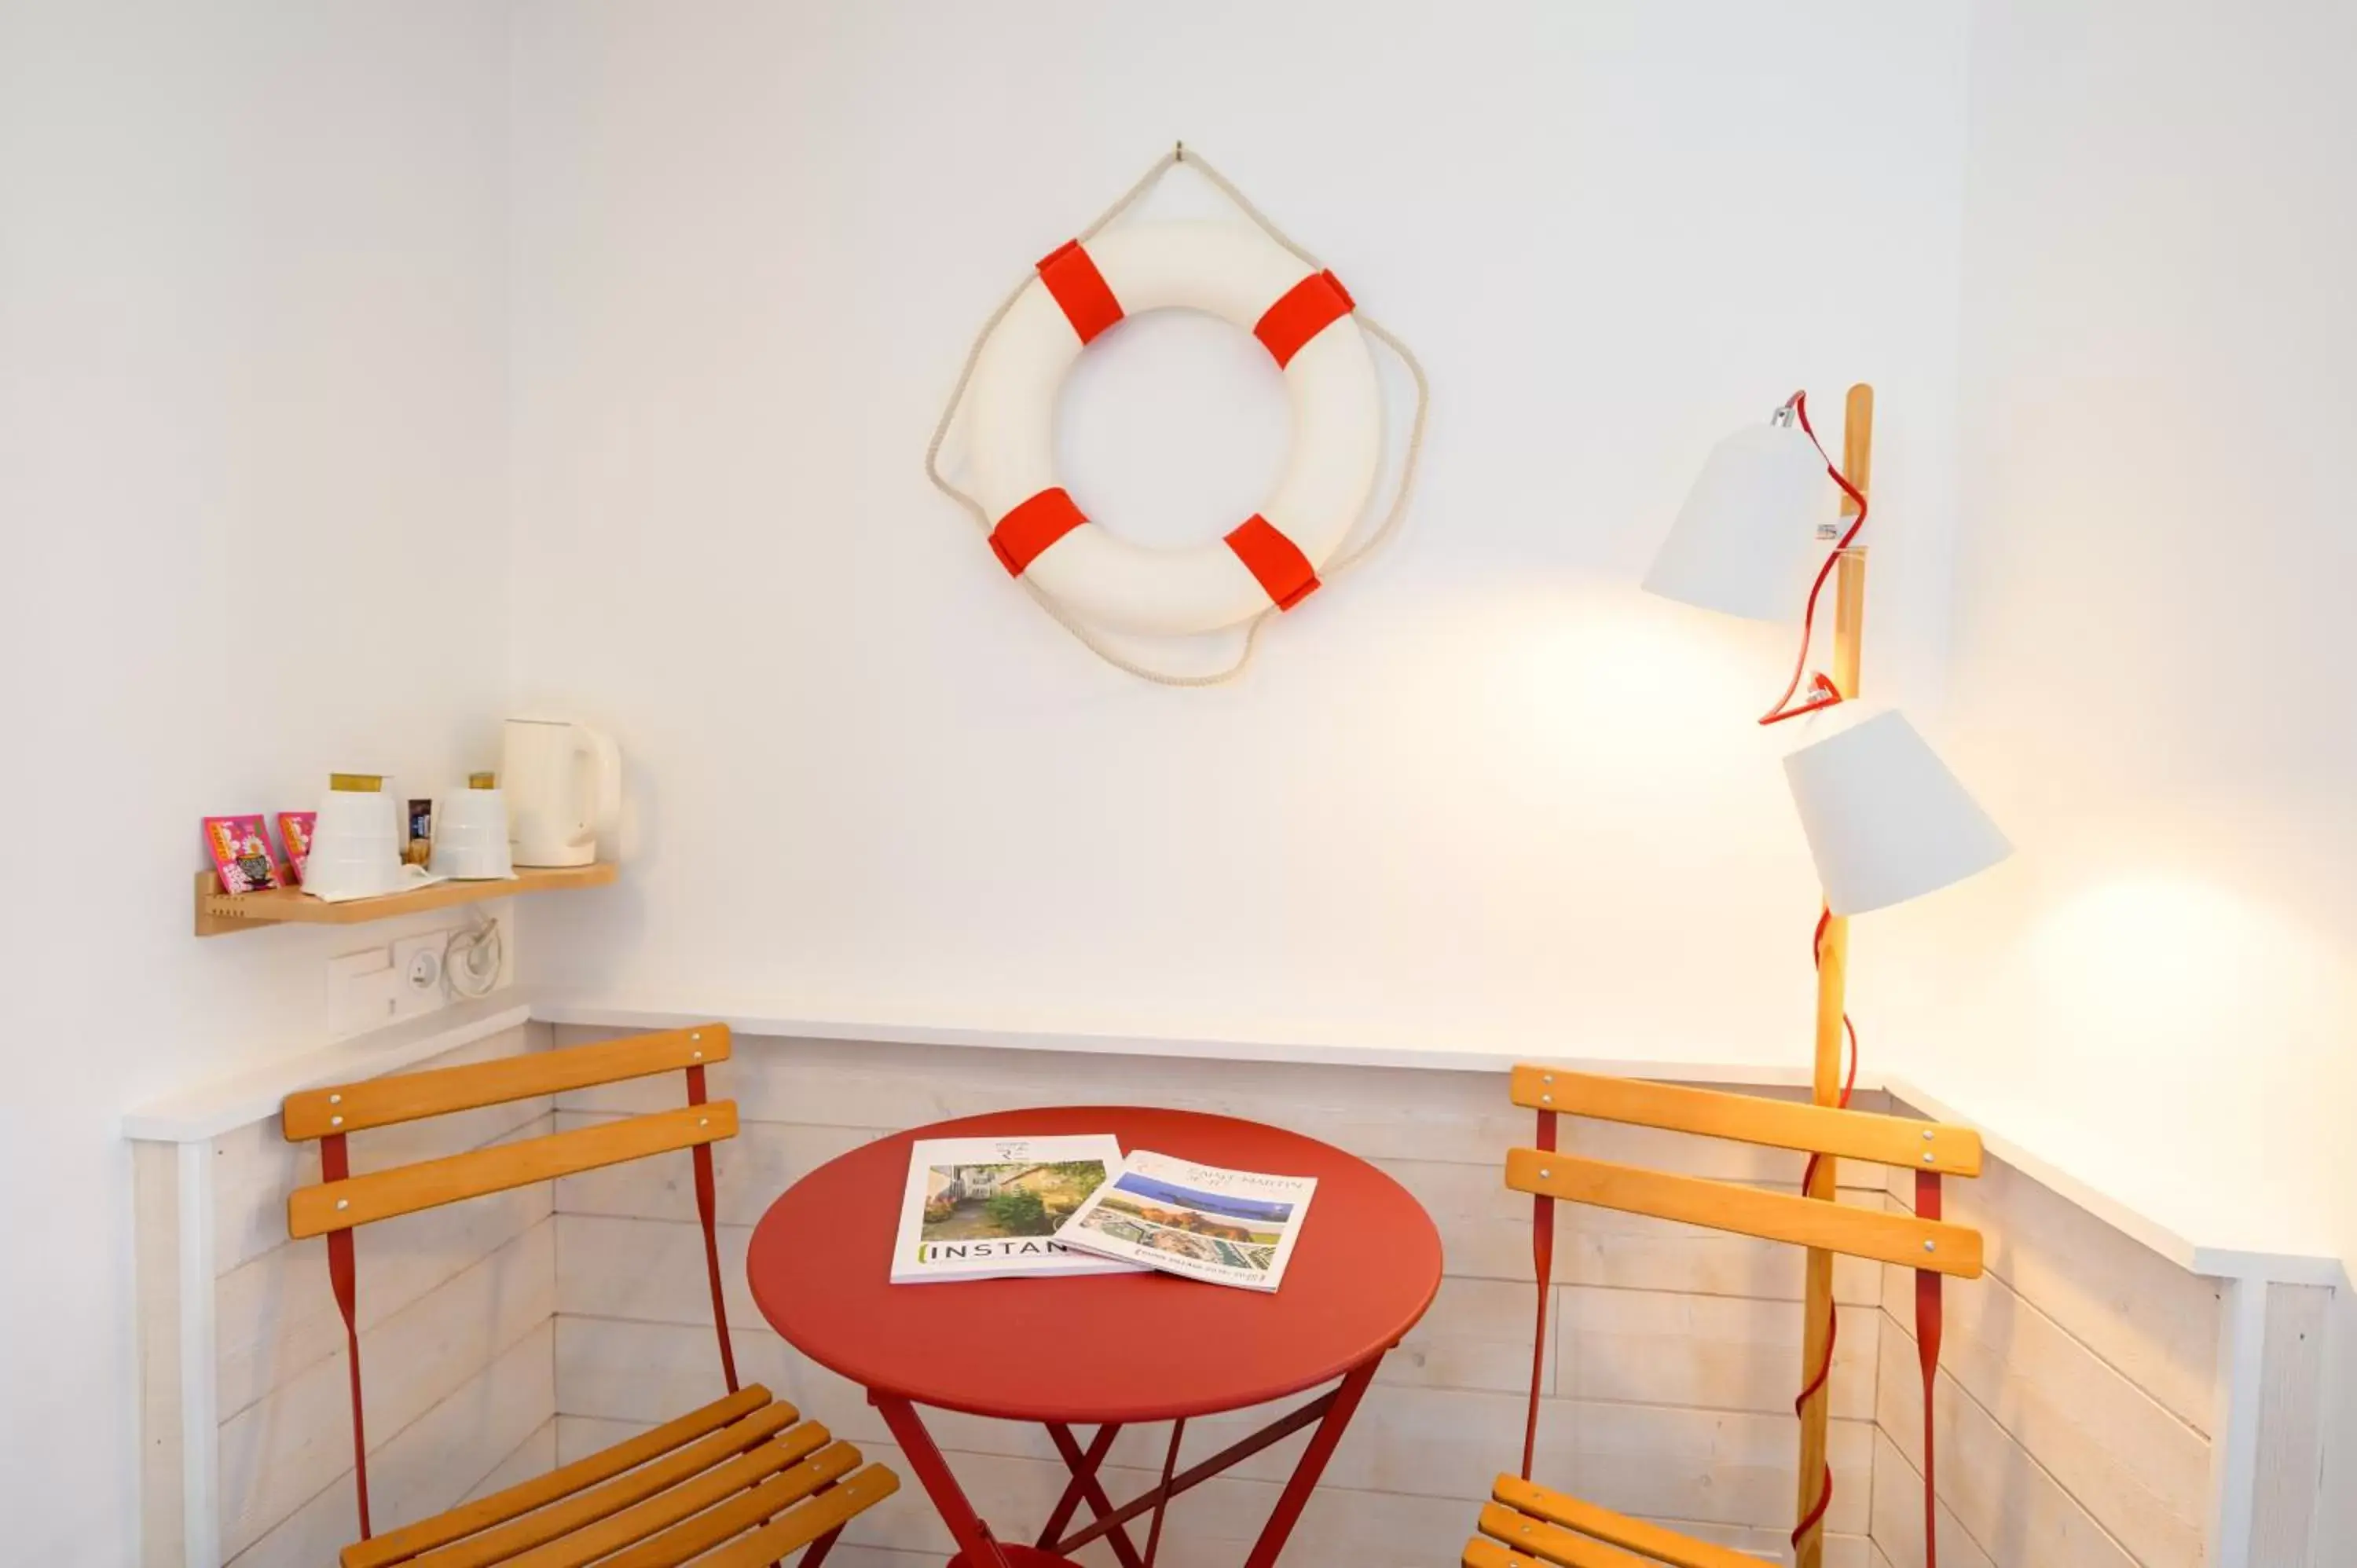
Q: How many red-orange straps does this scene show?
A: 4